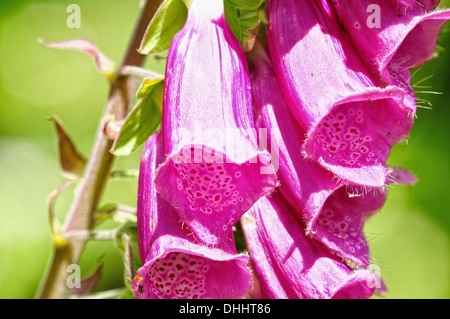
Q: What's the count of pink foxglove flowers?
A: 6